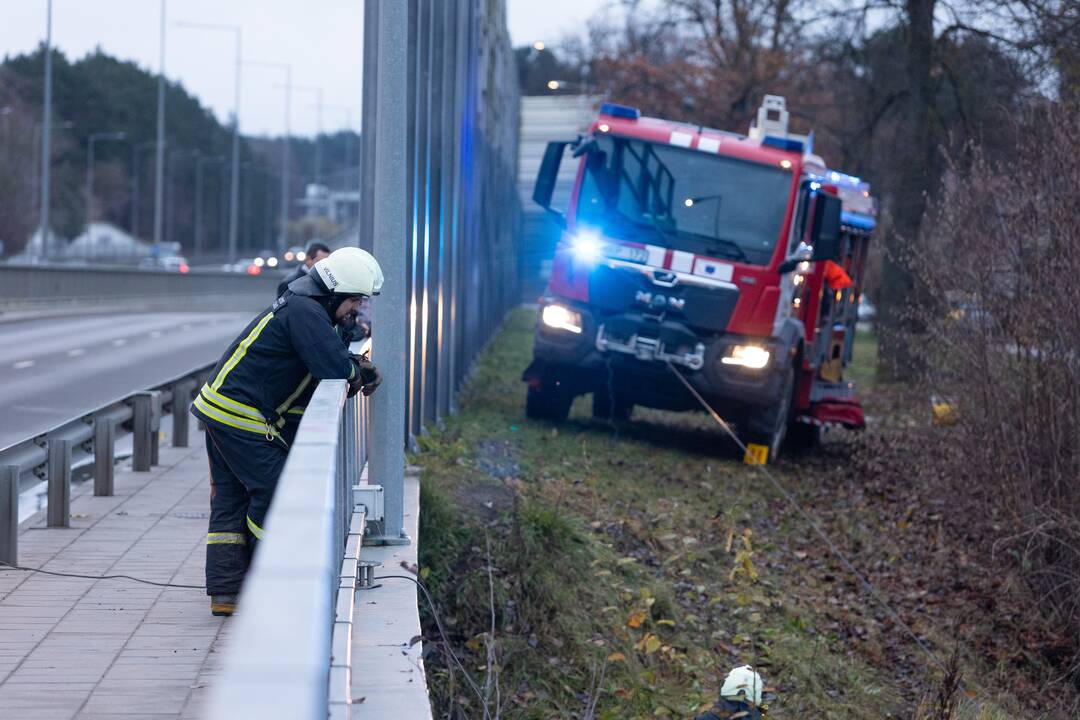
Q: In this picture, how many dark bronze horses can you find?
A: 0